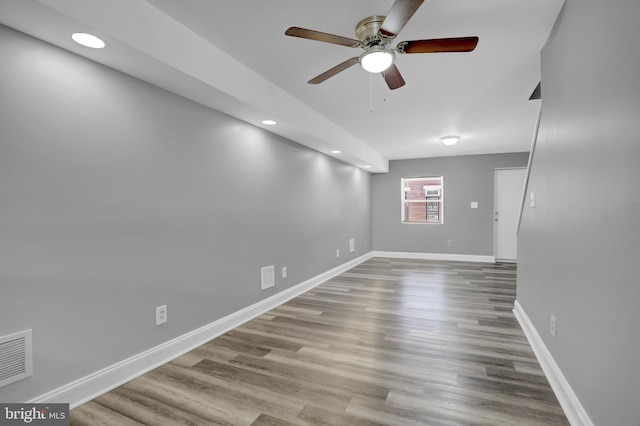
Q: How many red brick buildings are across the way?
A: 1